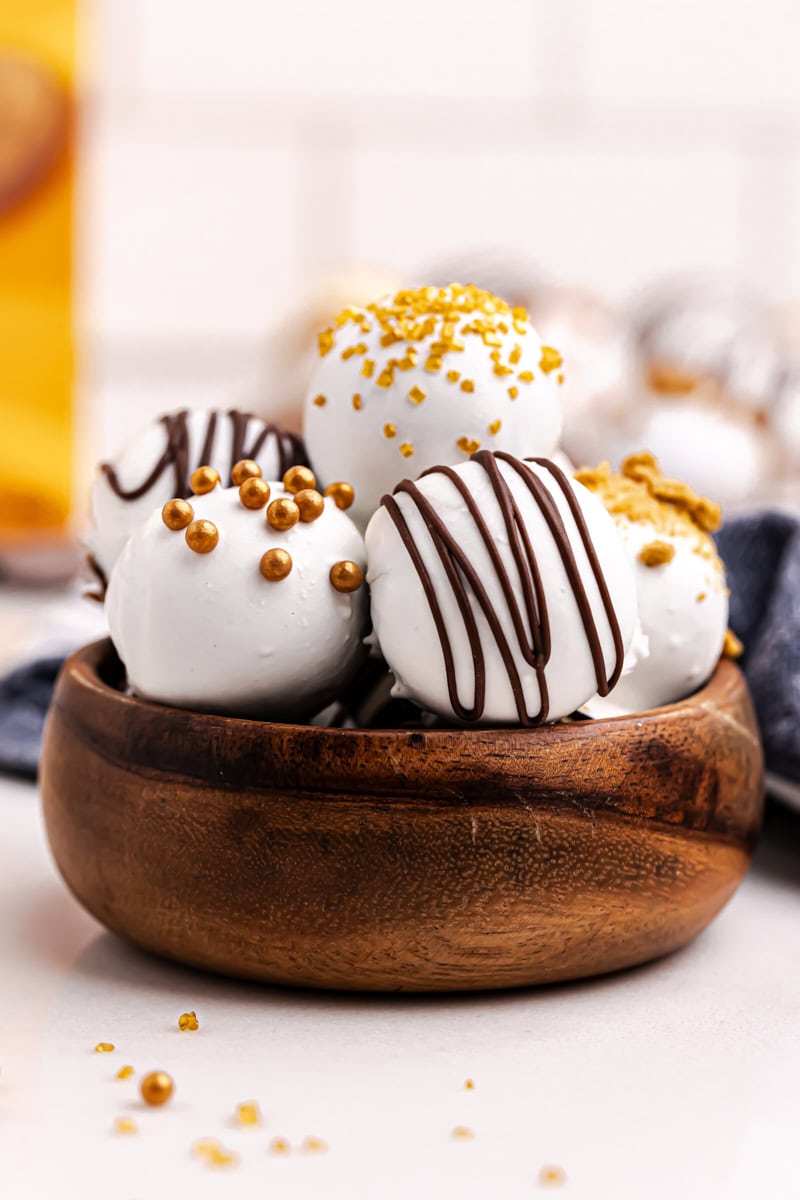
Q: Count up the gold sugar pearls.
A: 12